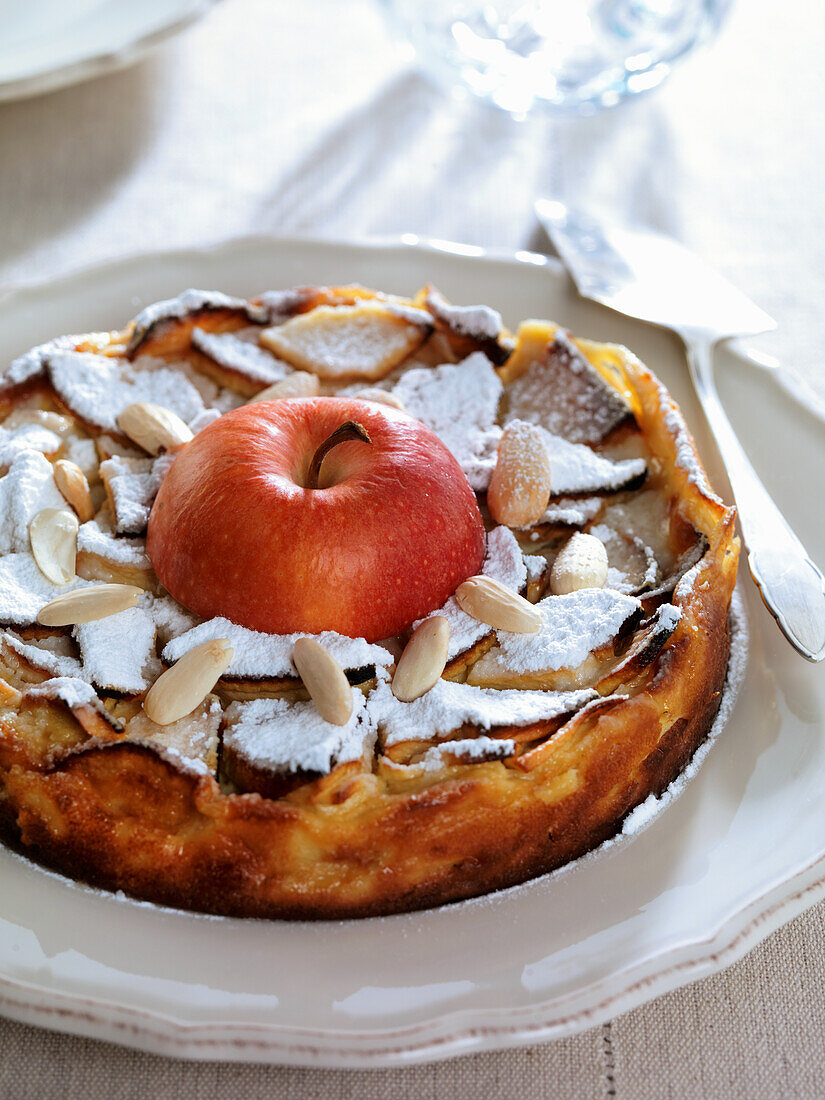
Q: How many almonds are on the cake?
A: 12